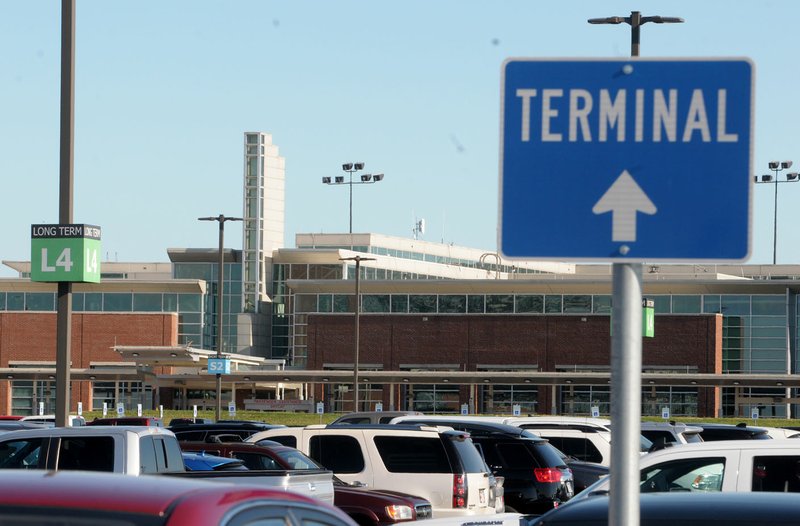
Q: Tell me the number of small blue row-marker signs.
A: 1